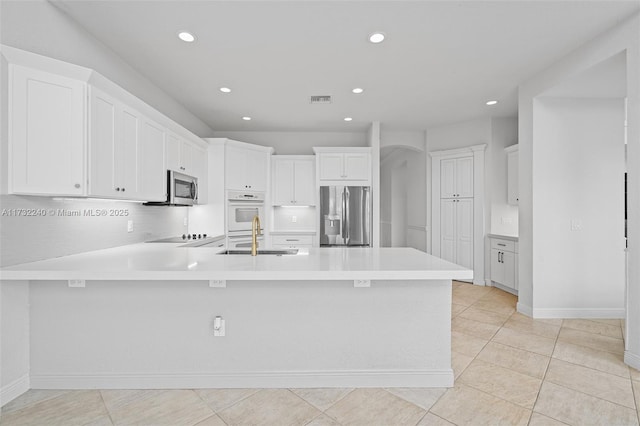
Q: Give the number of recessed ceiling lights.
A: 7